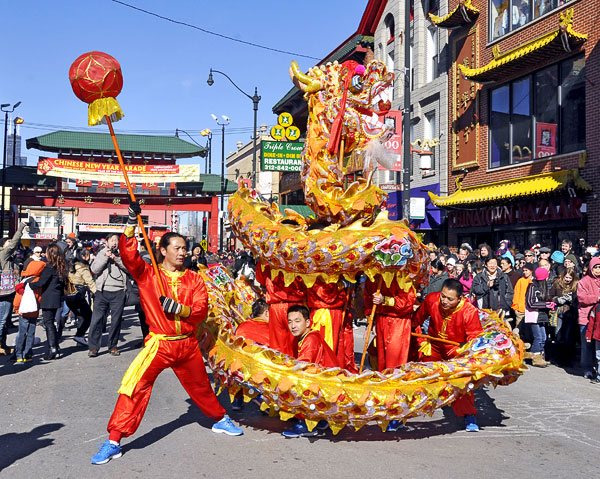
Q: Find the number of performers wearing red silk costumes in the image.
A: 7